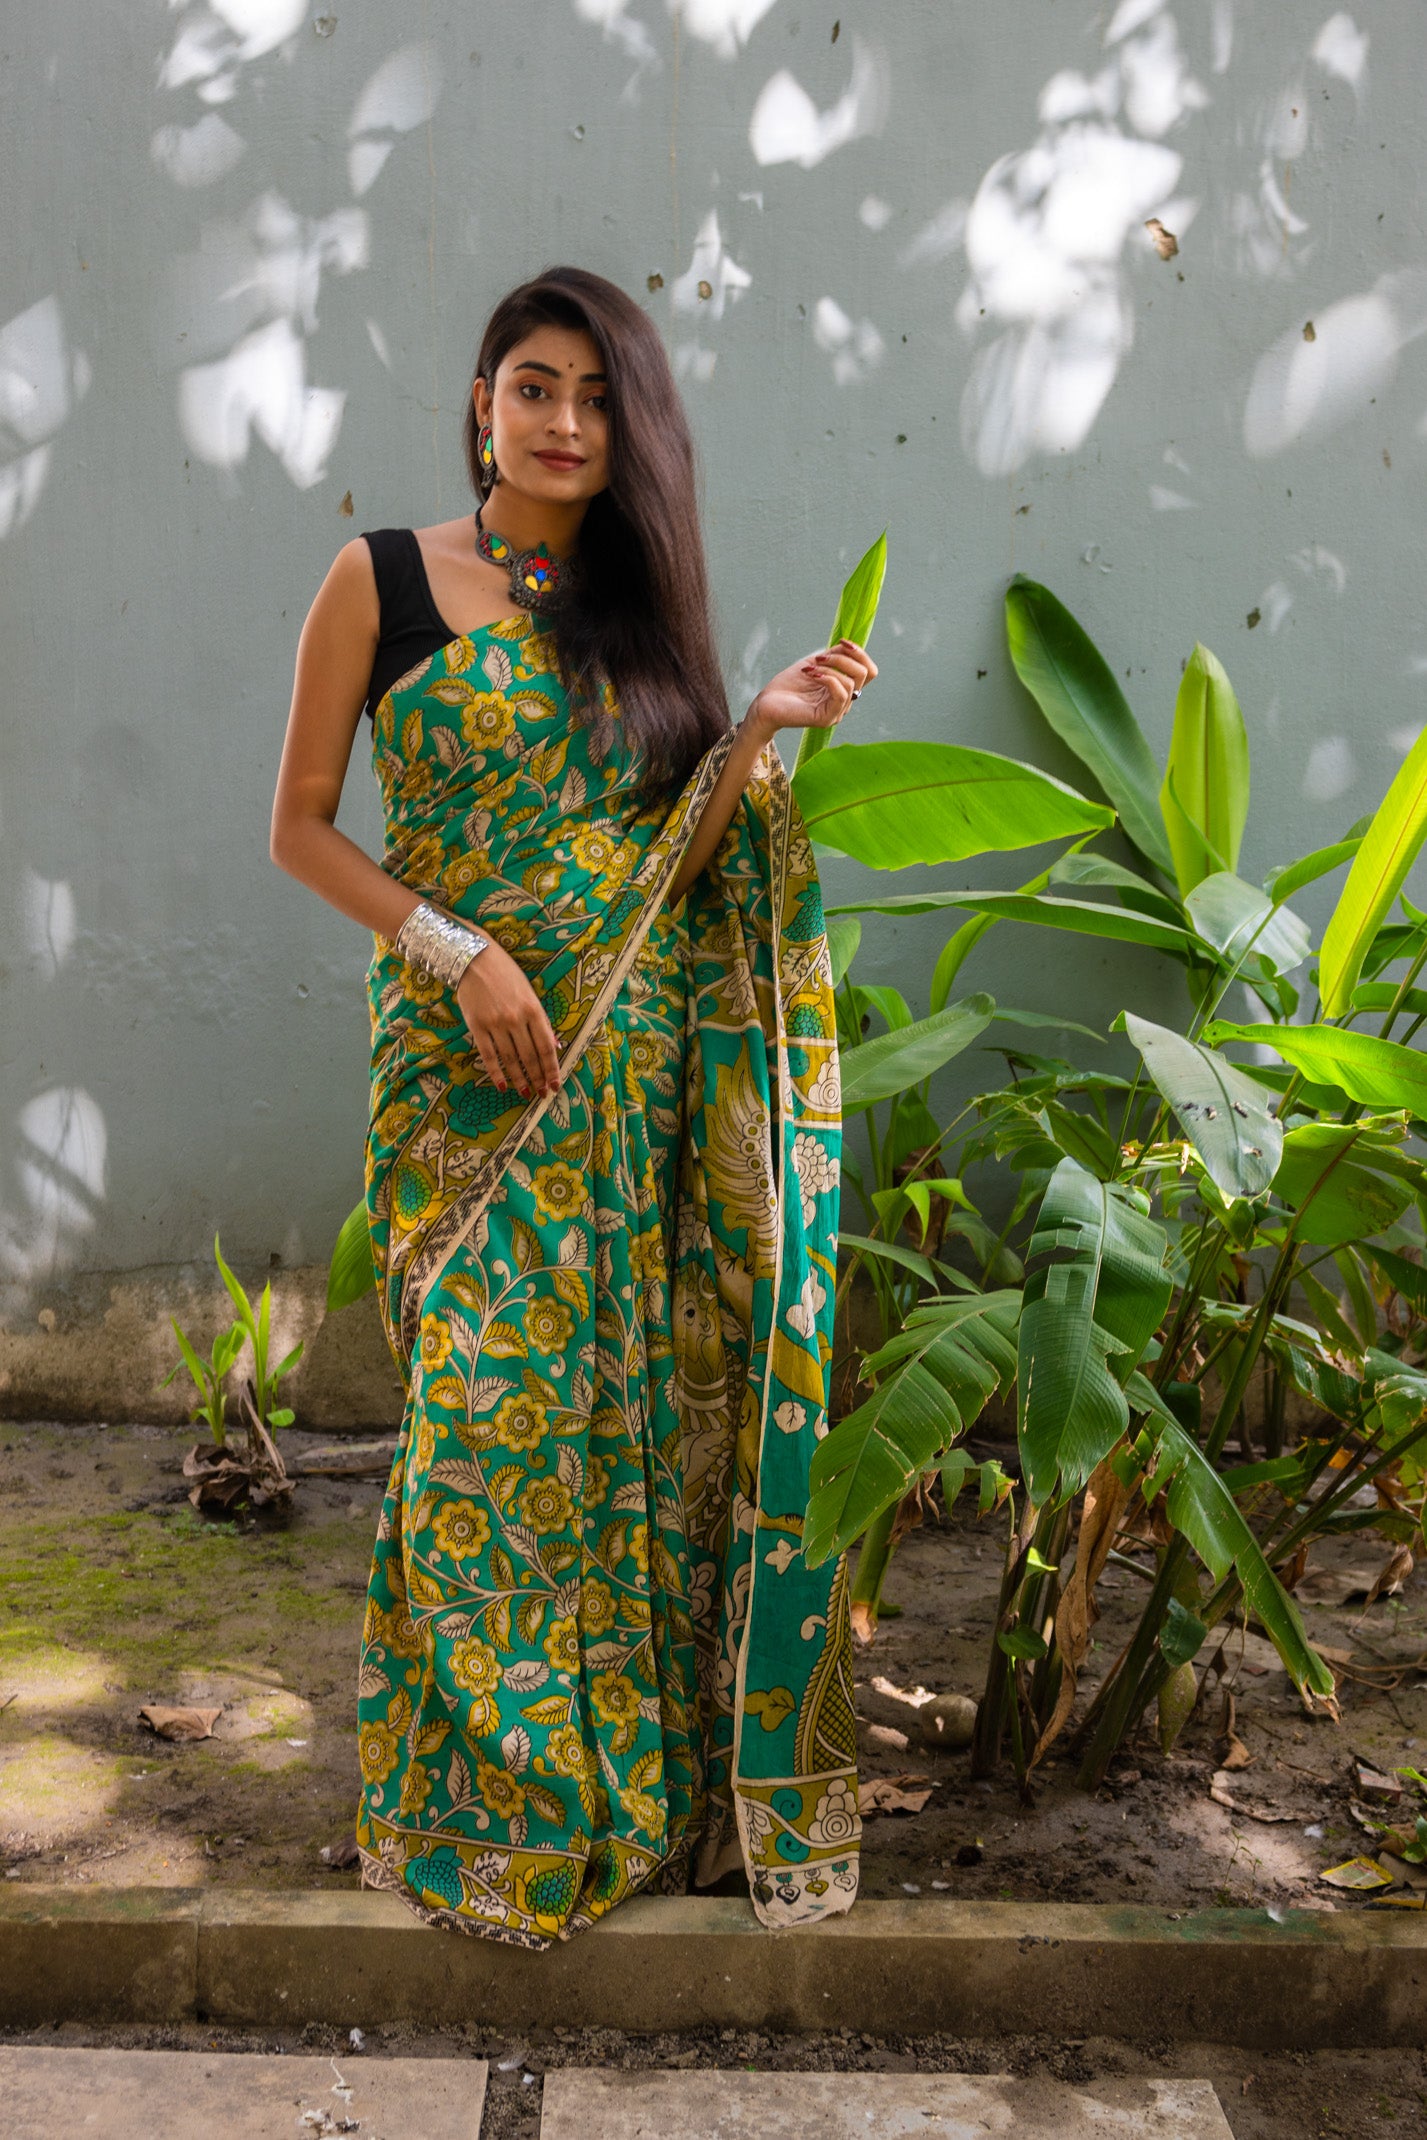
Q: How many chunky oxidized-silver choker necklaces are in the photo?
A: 1